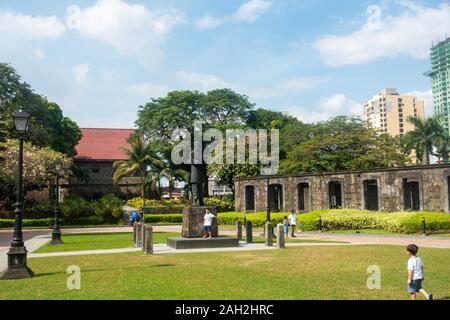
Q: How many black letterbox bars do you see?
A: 1